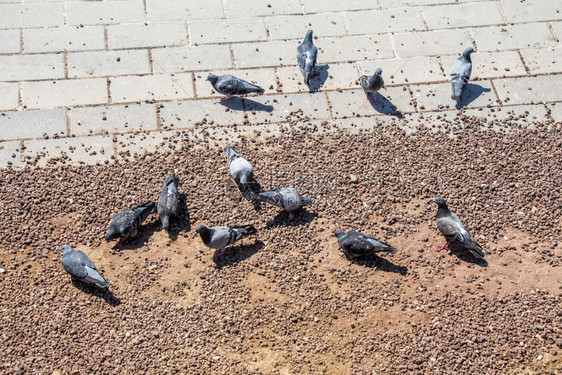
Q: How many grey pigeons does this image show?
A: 12